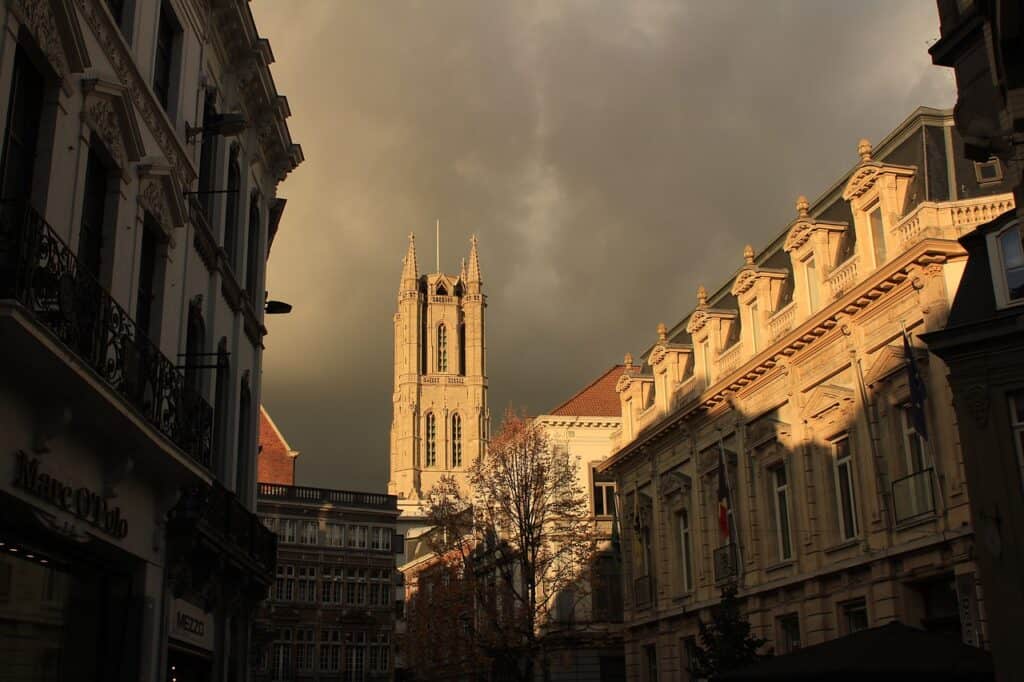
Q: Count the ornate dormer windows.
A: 6